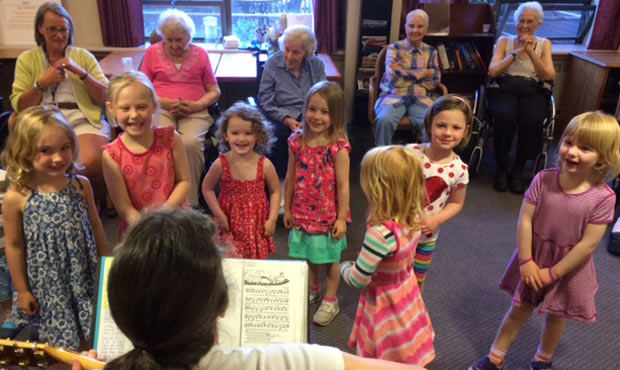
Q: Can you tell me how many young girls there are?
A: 7